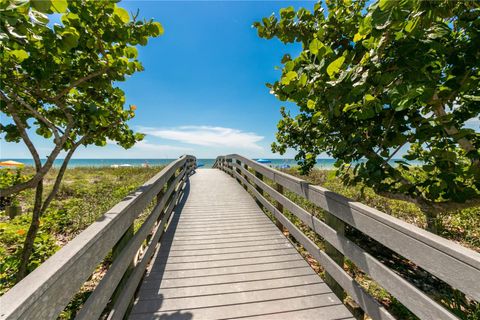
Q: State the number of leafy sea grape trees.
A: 2